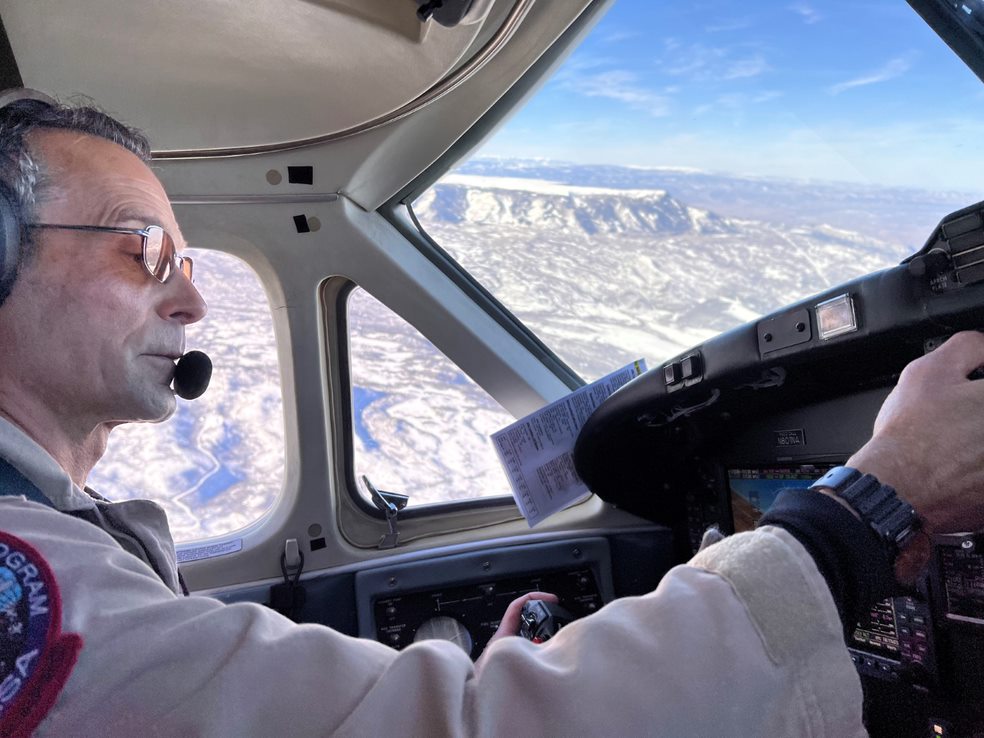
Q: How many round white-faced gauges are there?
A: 1